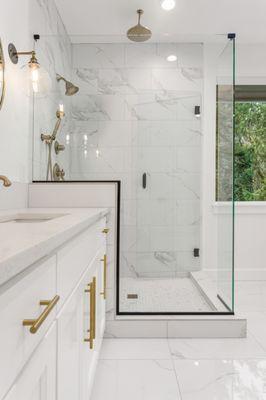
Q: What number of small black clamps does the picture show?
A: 4